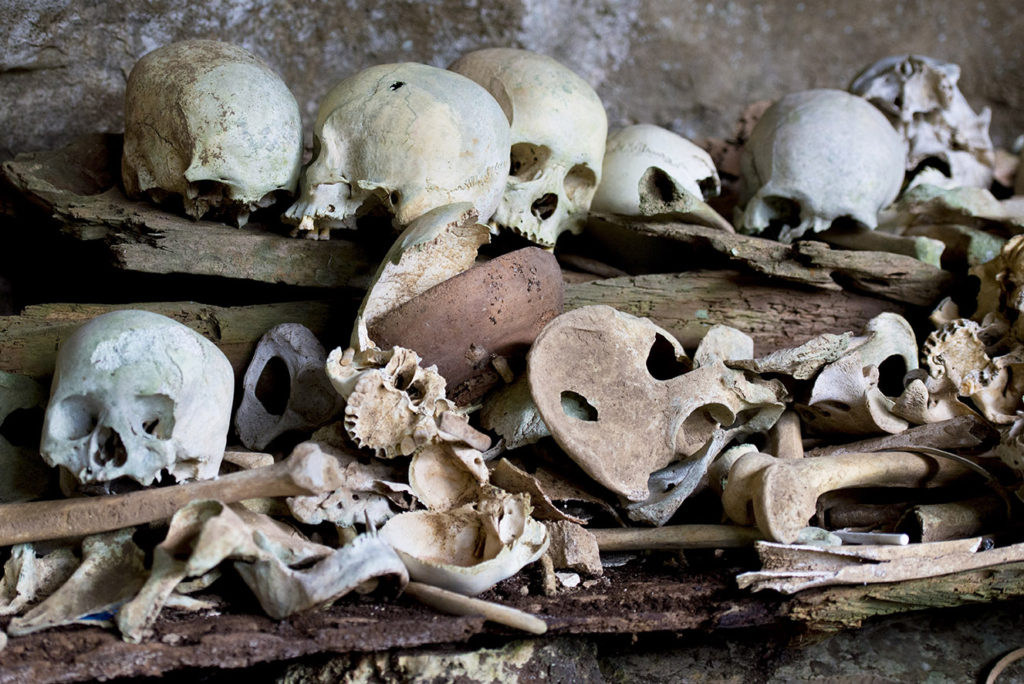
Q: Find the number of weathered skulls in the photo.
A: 7